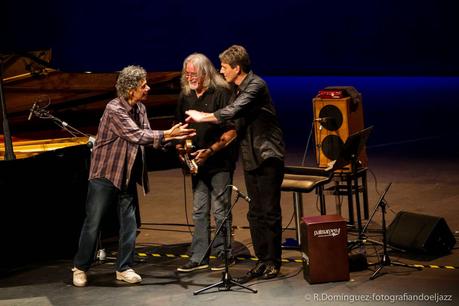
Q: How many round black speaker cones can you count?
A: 2